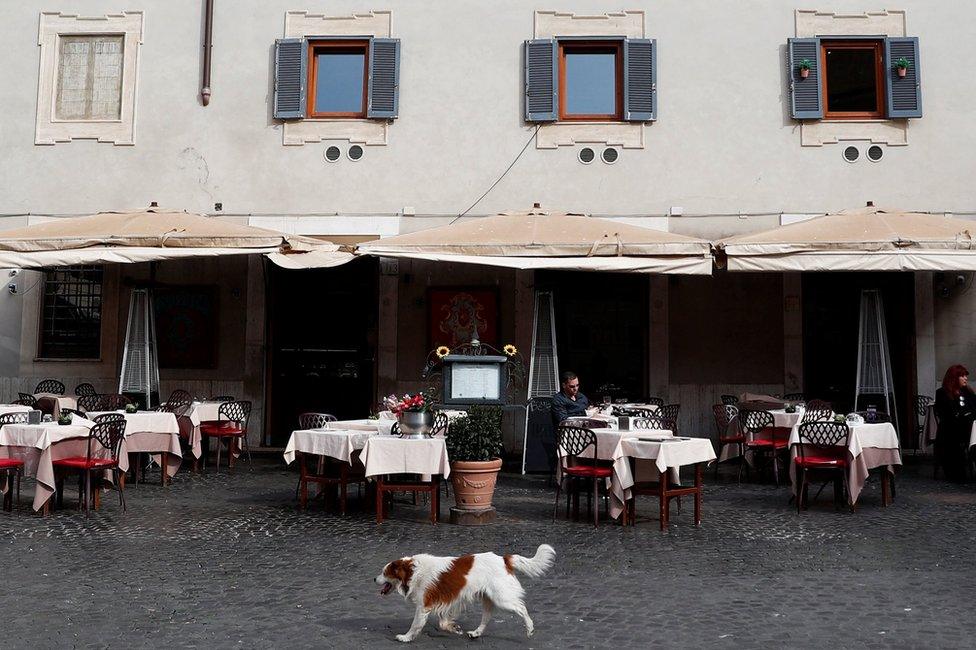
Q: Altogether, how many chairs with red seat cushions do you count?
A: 7